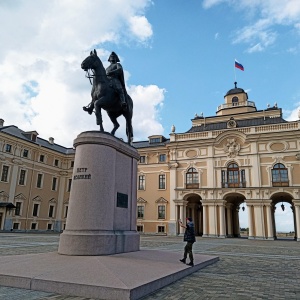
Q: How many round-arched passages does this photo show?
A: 3